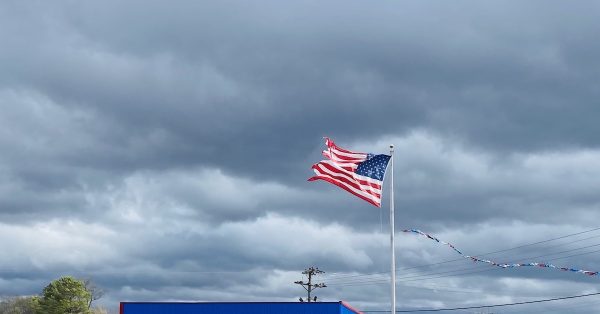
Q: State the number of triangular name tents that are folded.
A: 0